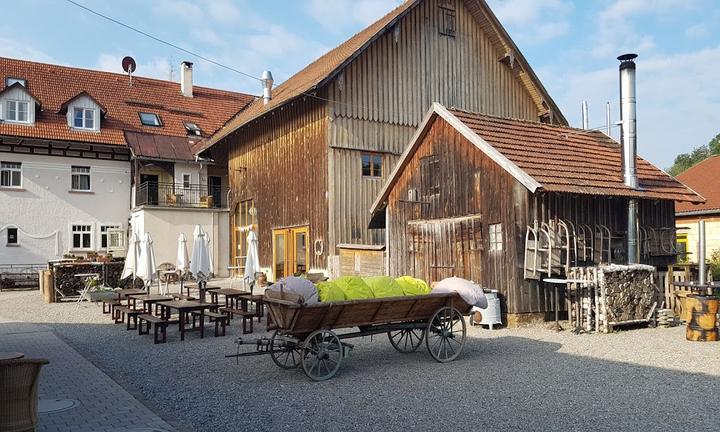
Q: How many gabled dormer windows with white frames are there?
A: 2